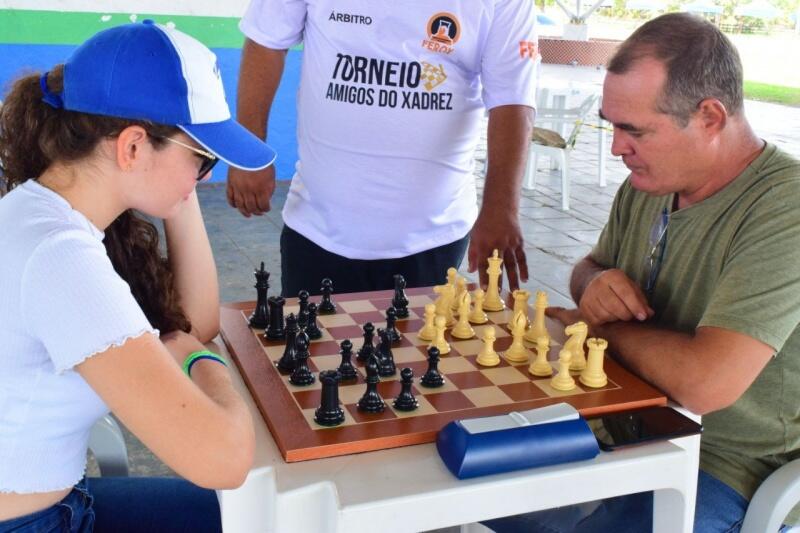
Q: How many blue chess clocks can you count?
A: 1